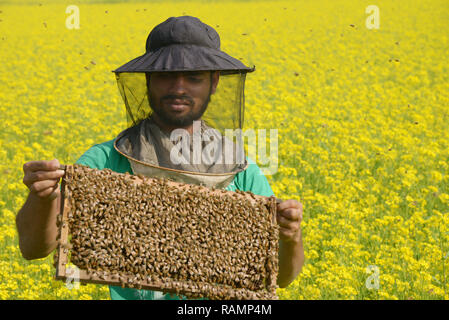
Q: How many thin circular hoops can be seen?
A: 1